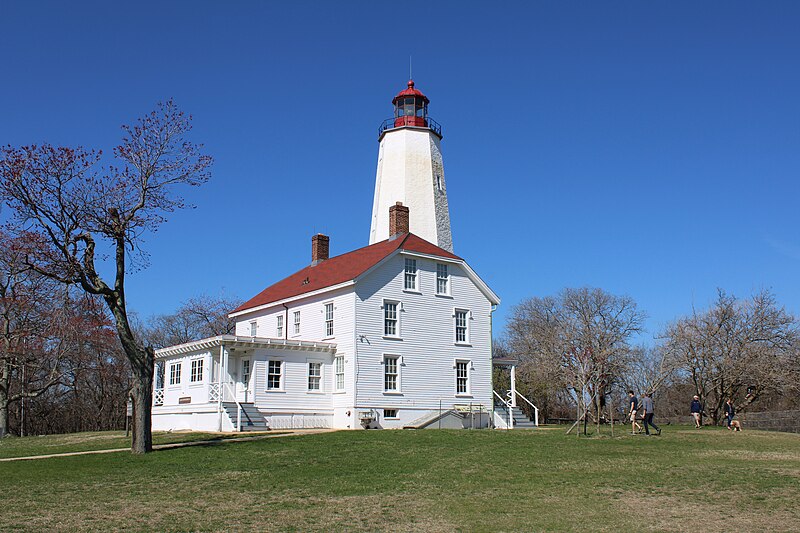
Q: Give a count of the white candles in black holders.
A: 0